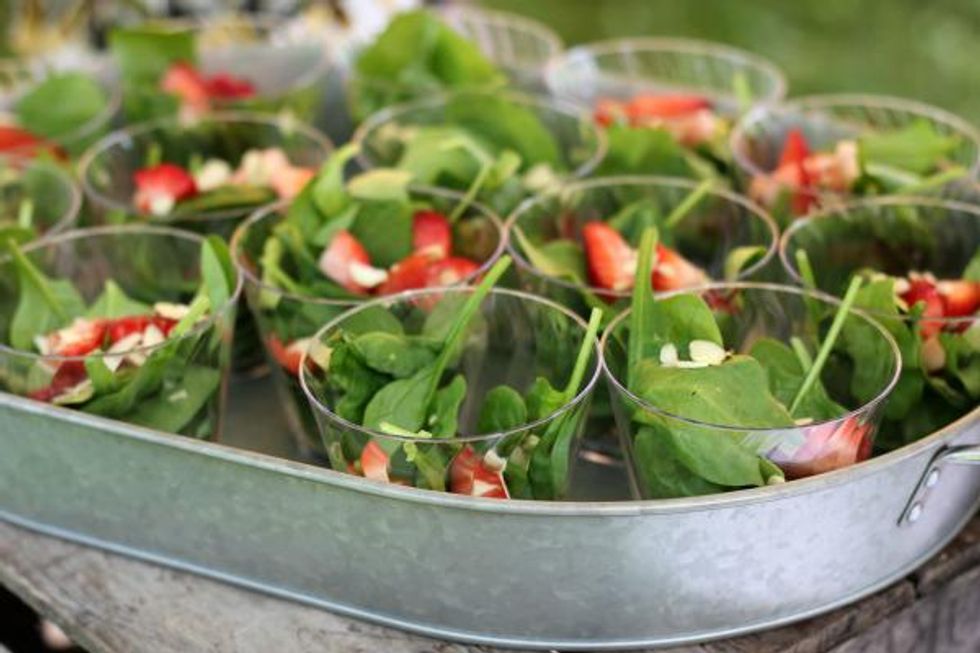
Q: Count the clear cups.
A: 14